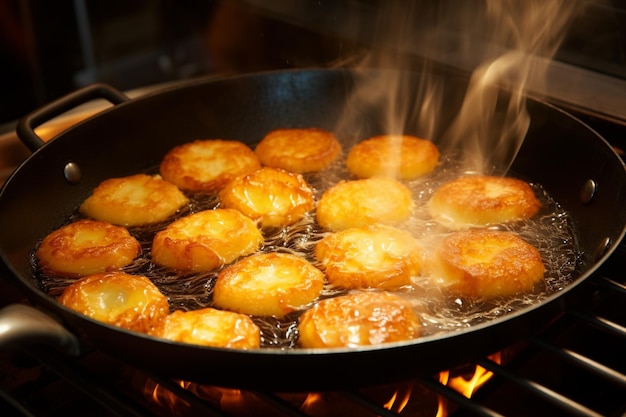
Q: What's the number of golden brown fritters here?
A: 15